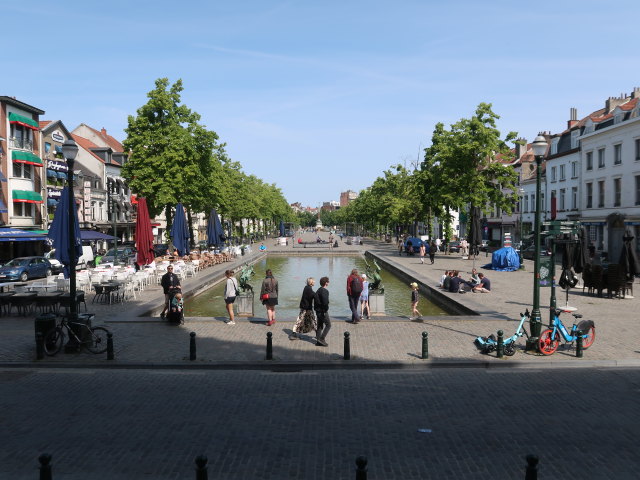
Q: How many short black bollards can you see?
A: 12